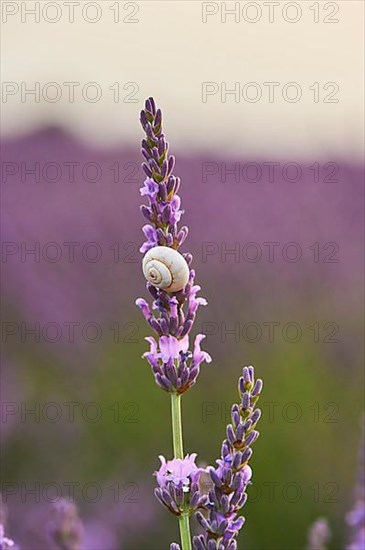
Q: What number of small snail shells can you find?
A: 1